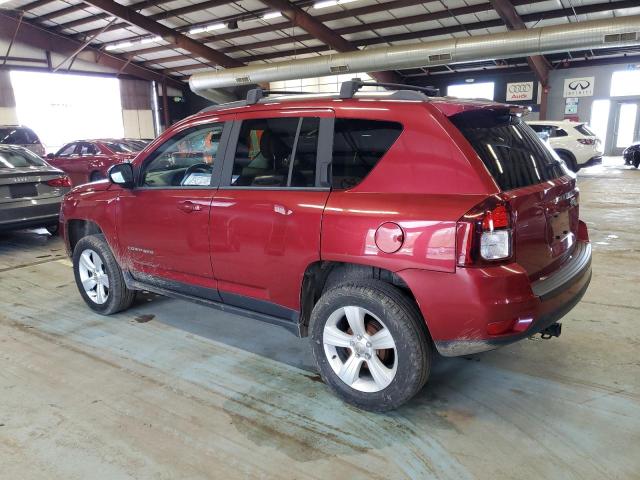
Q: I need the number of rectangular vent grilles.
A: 4